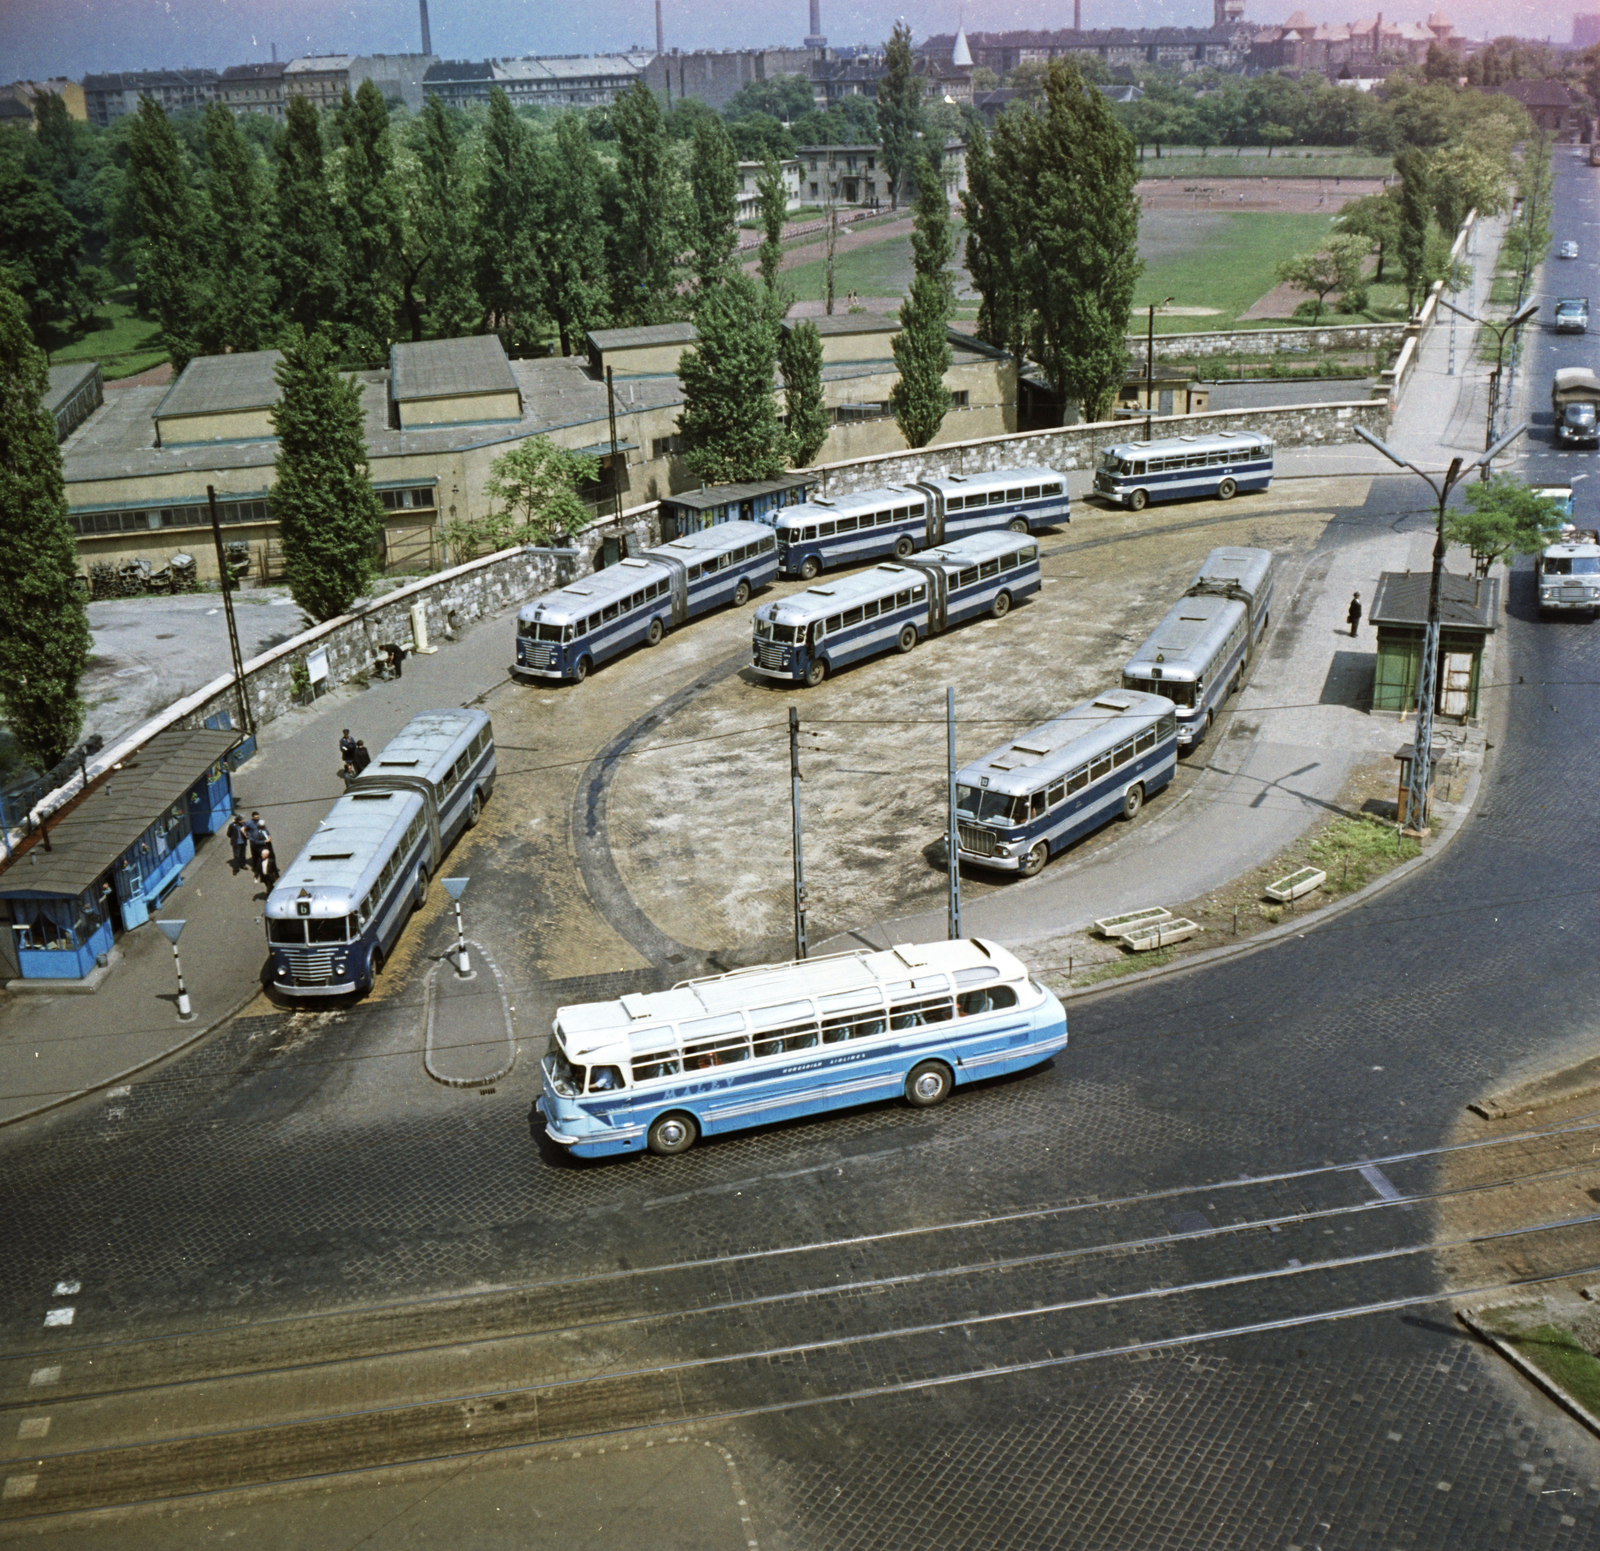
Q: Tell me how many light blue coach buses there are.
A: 1